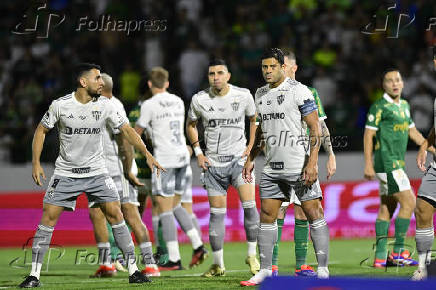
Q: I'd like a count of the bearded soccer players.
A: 1